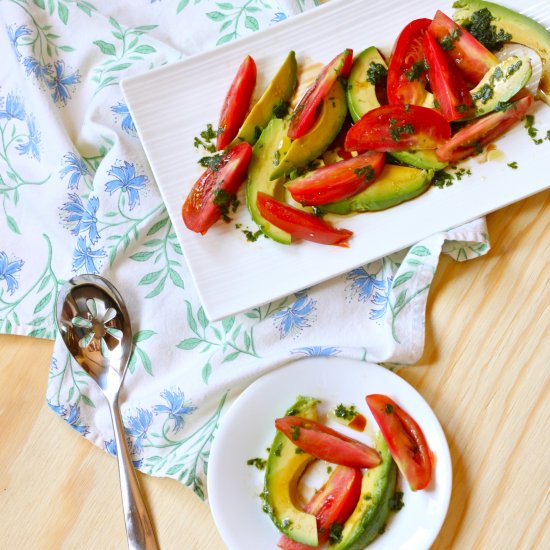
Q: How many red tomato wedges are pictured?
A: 13